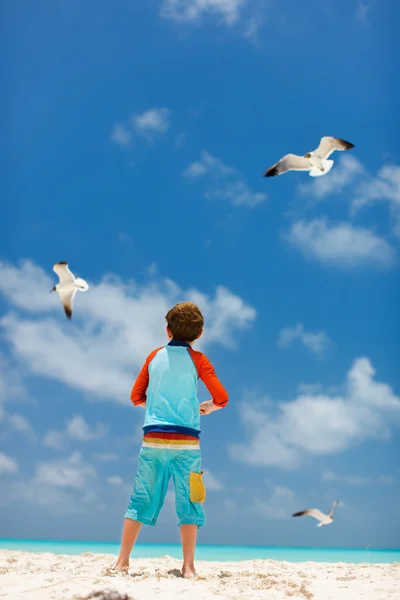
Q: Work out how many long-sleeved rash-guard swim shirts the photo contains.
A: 1